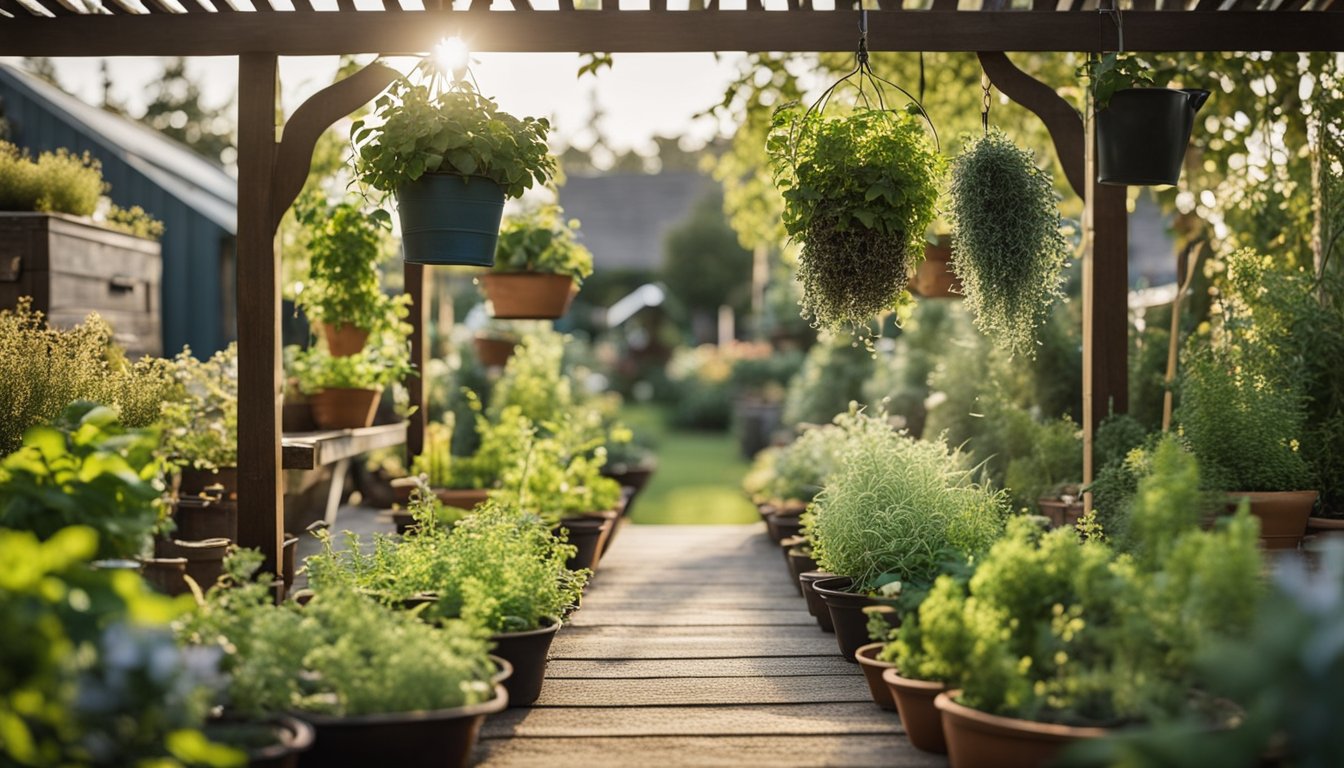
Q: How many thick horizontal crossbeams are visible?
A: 1